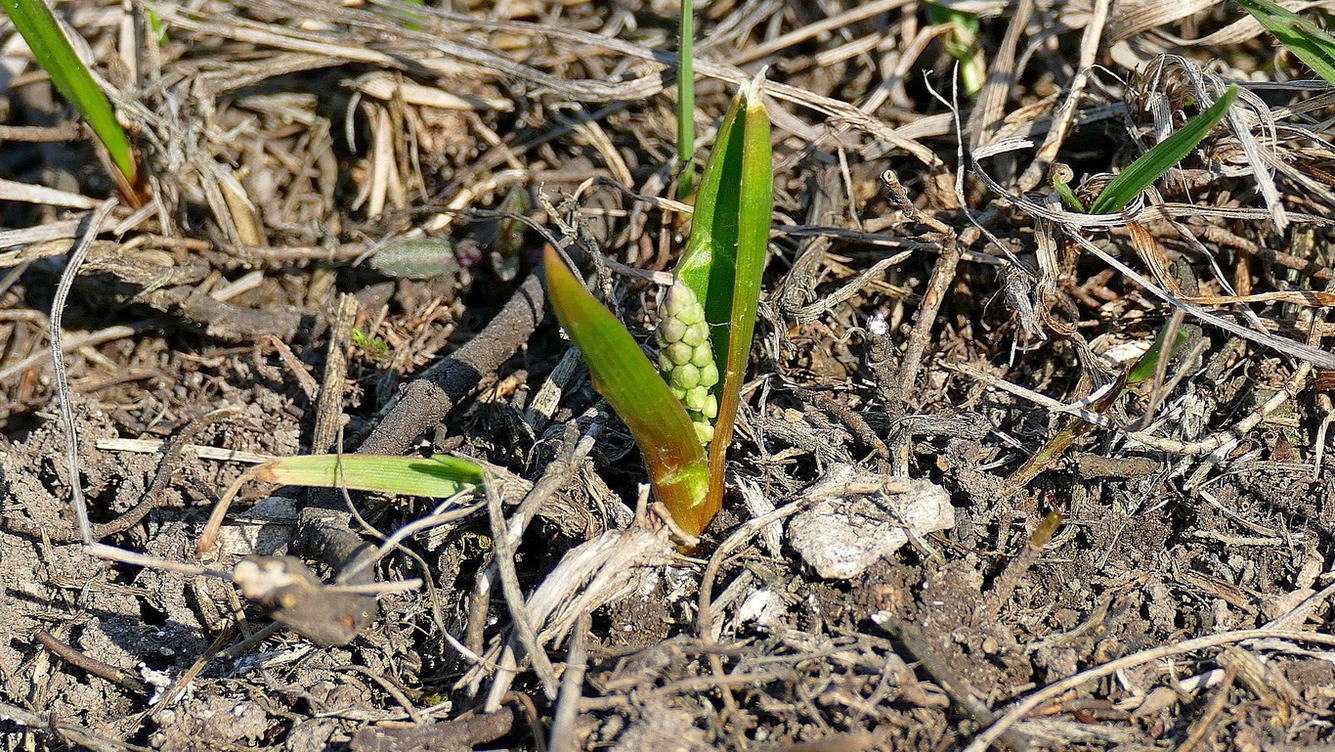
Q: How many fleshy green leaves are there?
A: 2